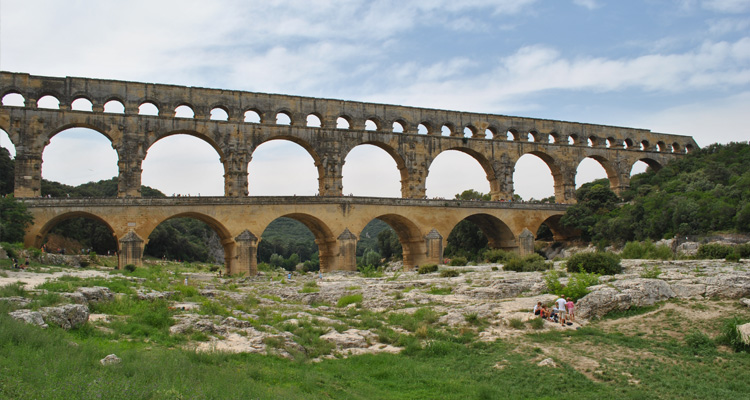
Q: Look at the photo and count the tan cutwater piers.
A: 5